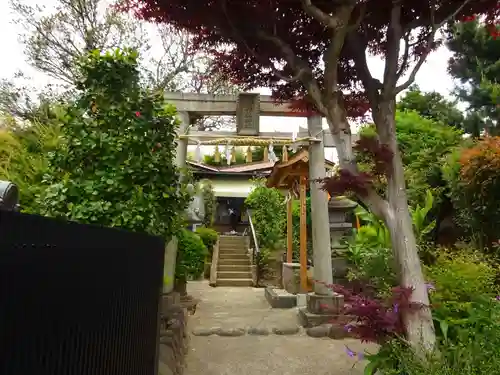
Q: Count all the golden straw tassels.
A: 5